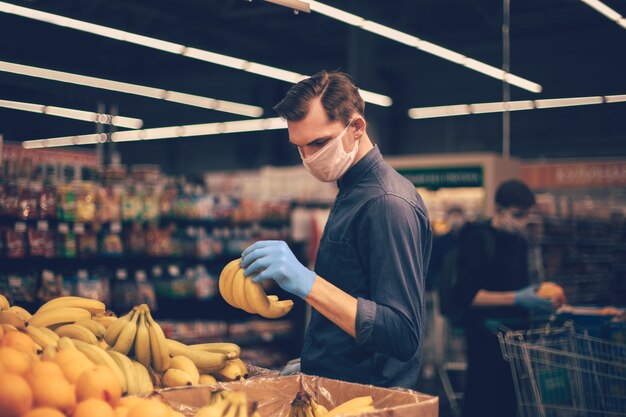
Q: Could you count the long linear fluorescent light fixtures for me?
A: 7